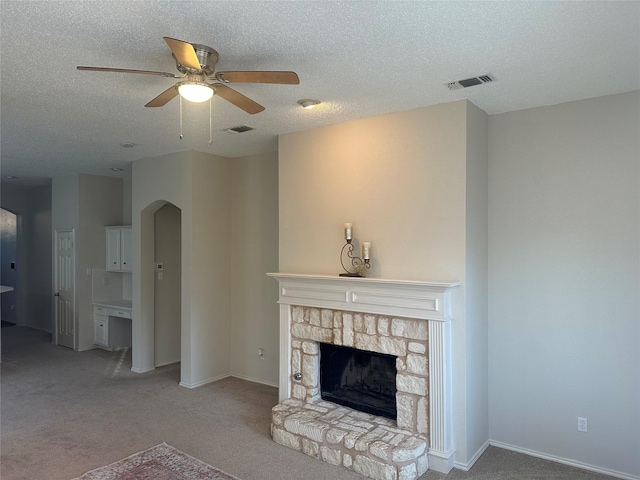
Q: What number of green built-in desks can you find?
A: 0